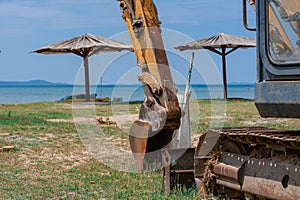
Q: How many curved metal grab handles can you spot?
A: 1